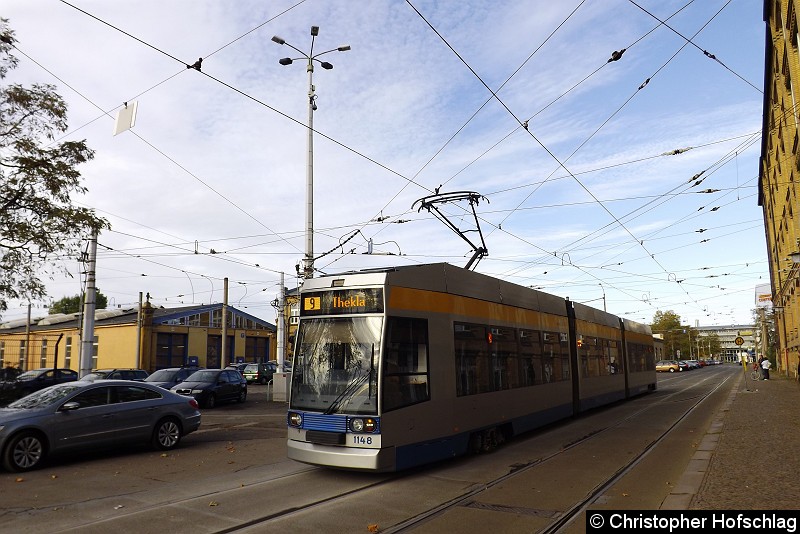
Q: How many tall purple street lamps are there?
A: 0